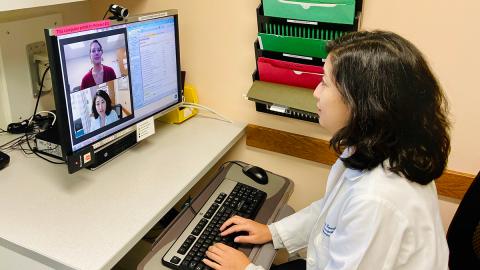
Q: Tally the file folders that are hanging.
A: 4